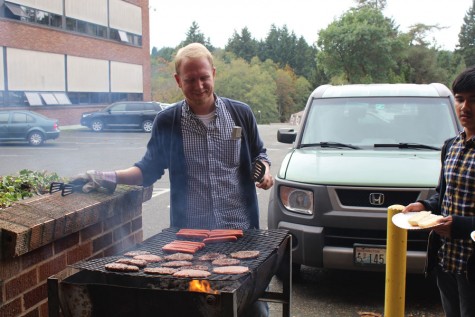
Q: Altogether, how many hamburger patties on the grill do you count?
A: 13